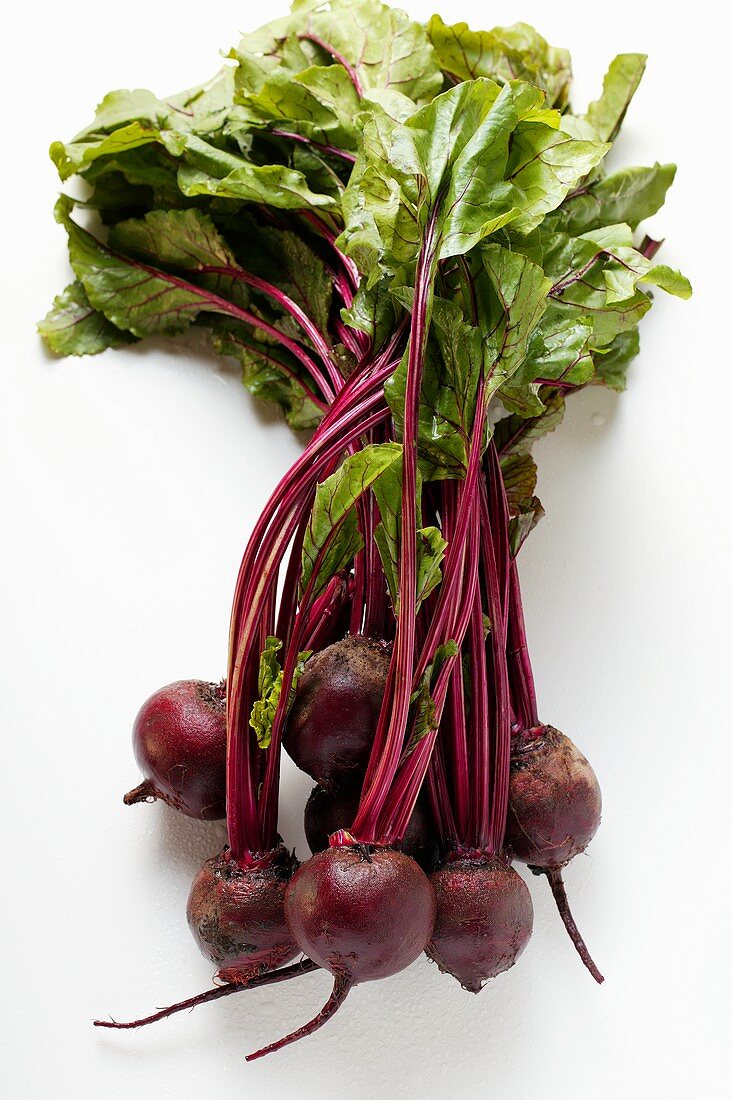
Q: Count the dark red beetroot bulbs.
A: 7